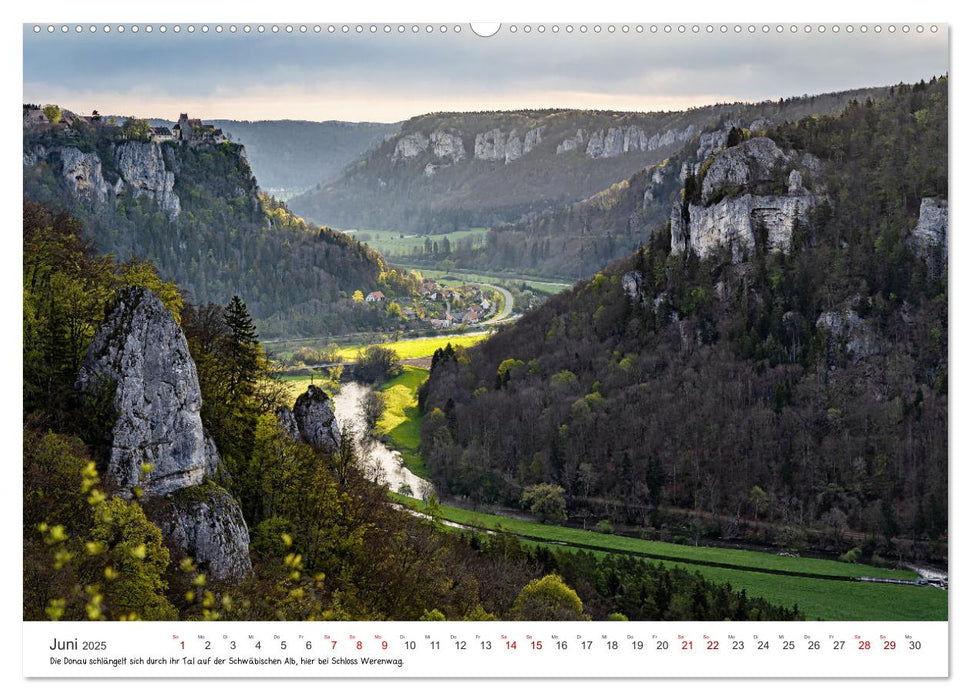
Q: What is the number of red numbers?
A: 10